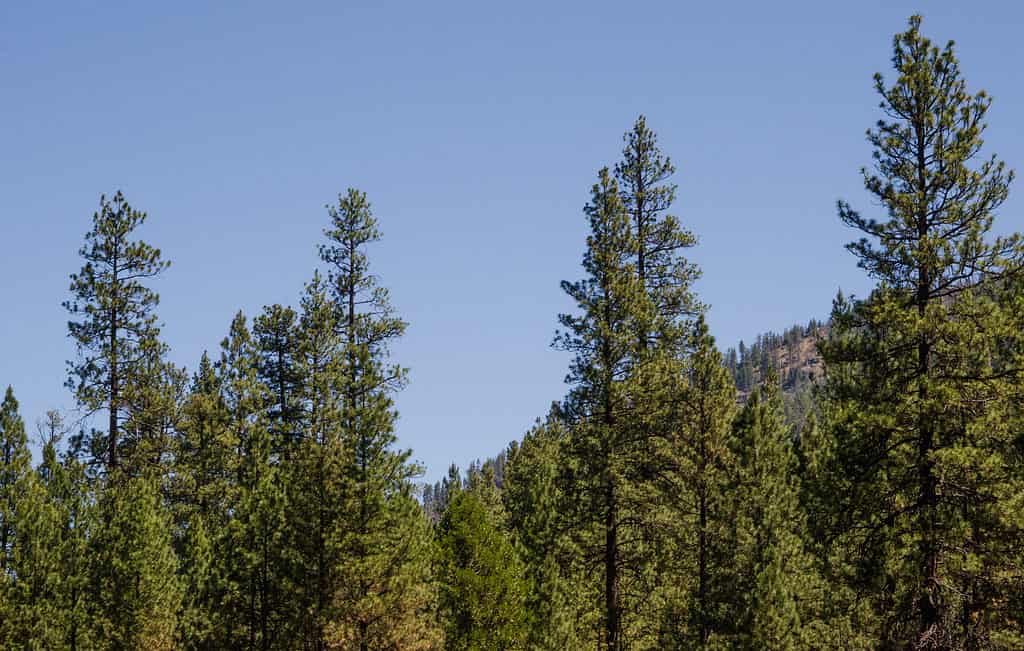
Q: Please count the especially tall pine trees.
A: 5